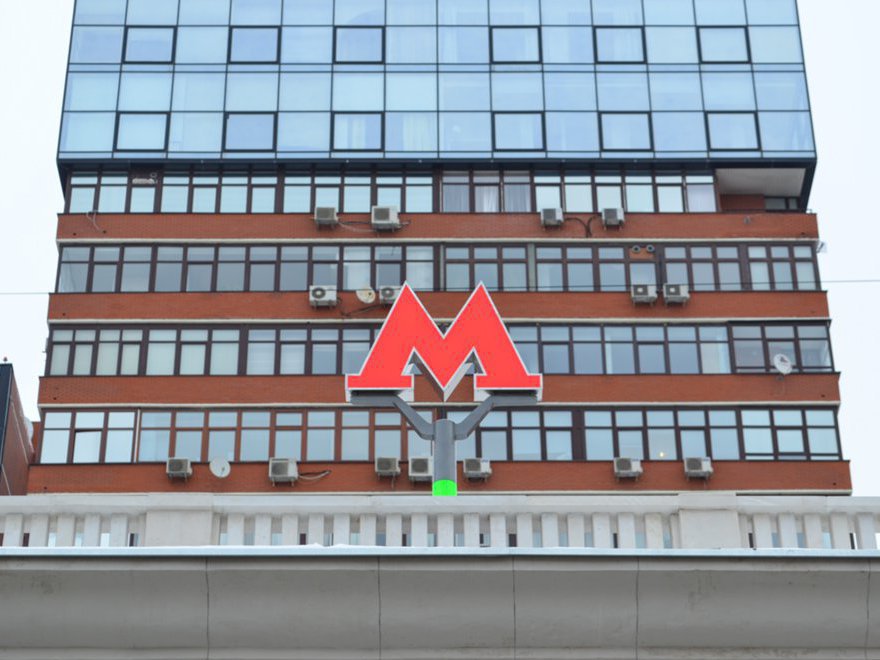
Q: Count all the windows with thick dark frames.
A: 12